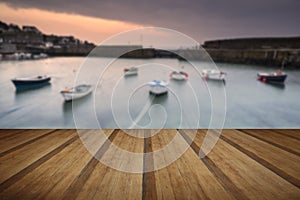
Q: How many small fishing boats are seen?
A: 7